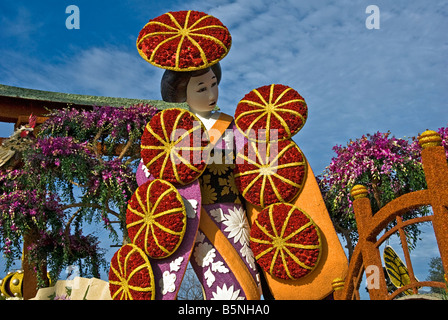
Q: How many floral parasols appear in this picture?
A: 7